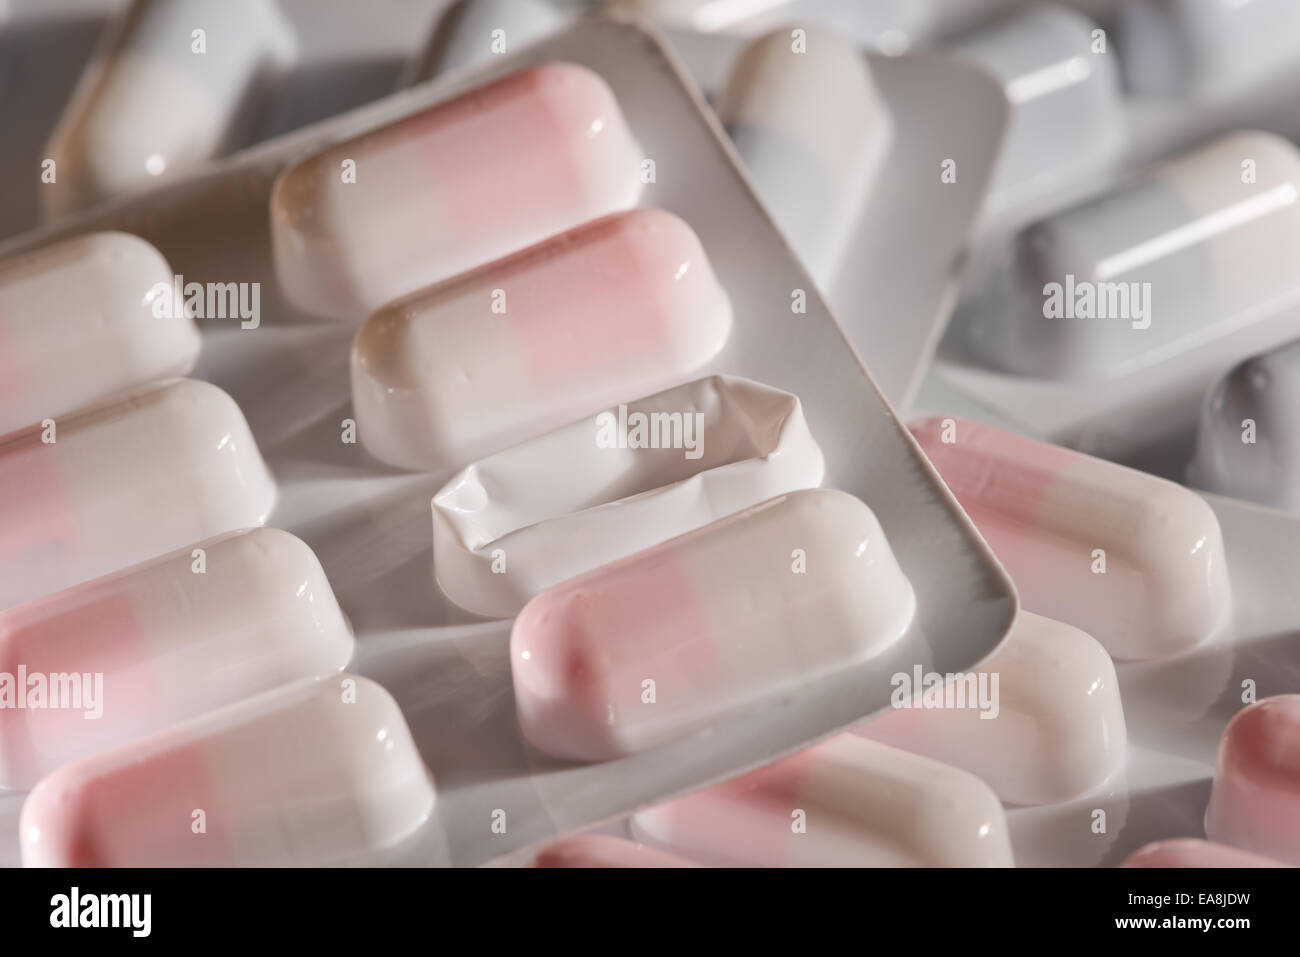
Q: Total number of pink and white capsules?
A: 13